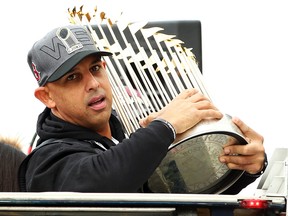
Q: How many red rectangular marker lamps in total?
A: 1